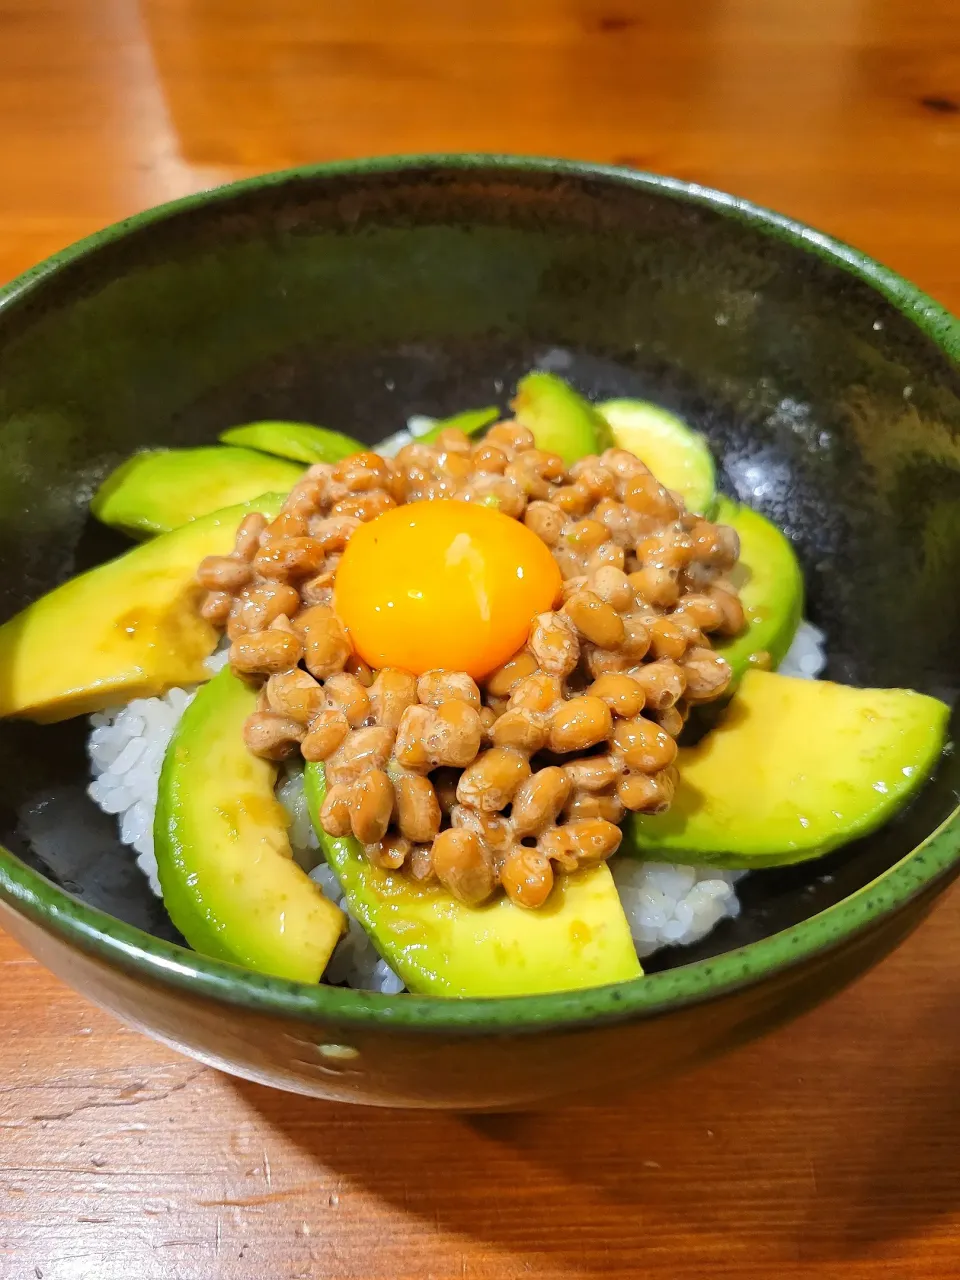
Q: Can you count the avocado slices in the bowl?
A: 10